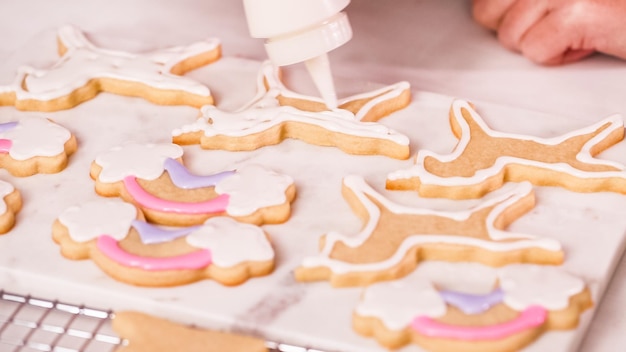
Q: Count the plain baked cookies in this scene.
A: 1